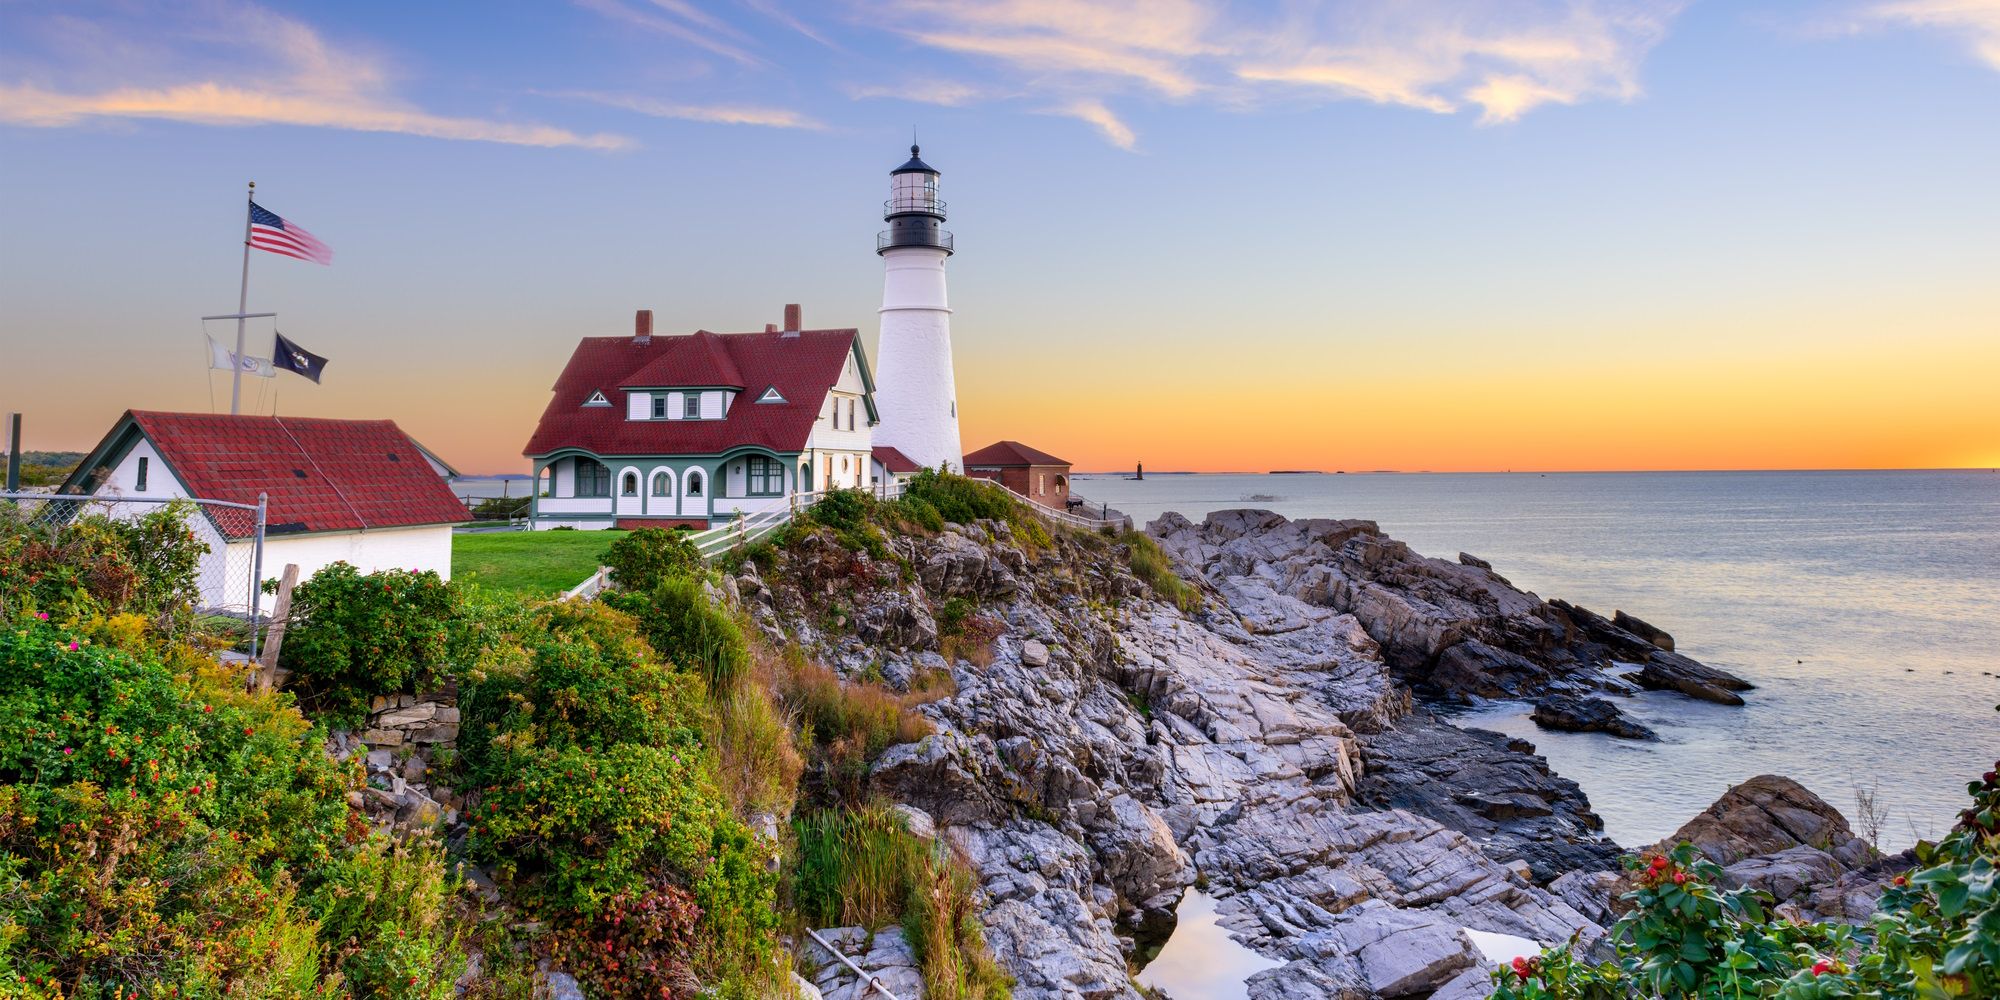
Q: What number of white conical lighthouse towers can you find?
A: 1